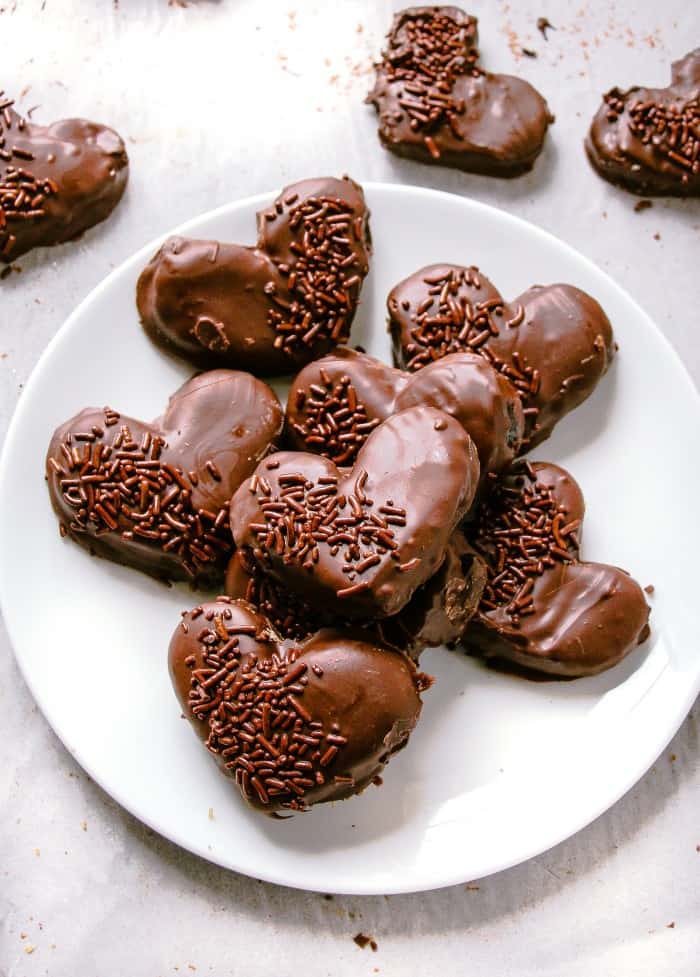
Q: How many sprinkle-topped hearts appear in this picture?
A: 11